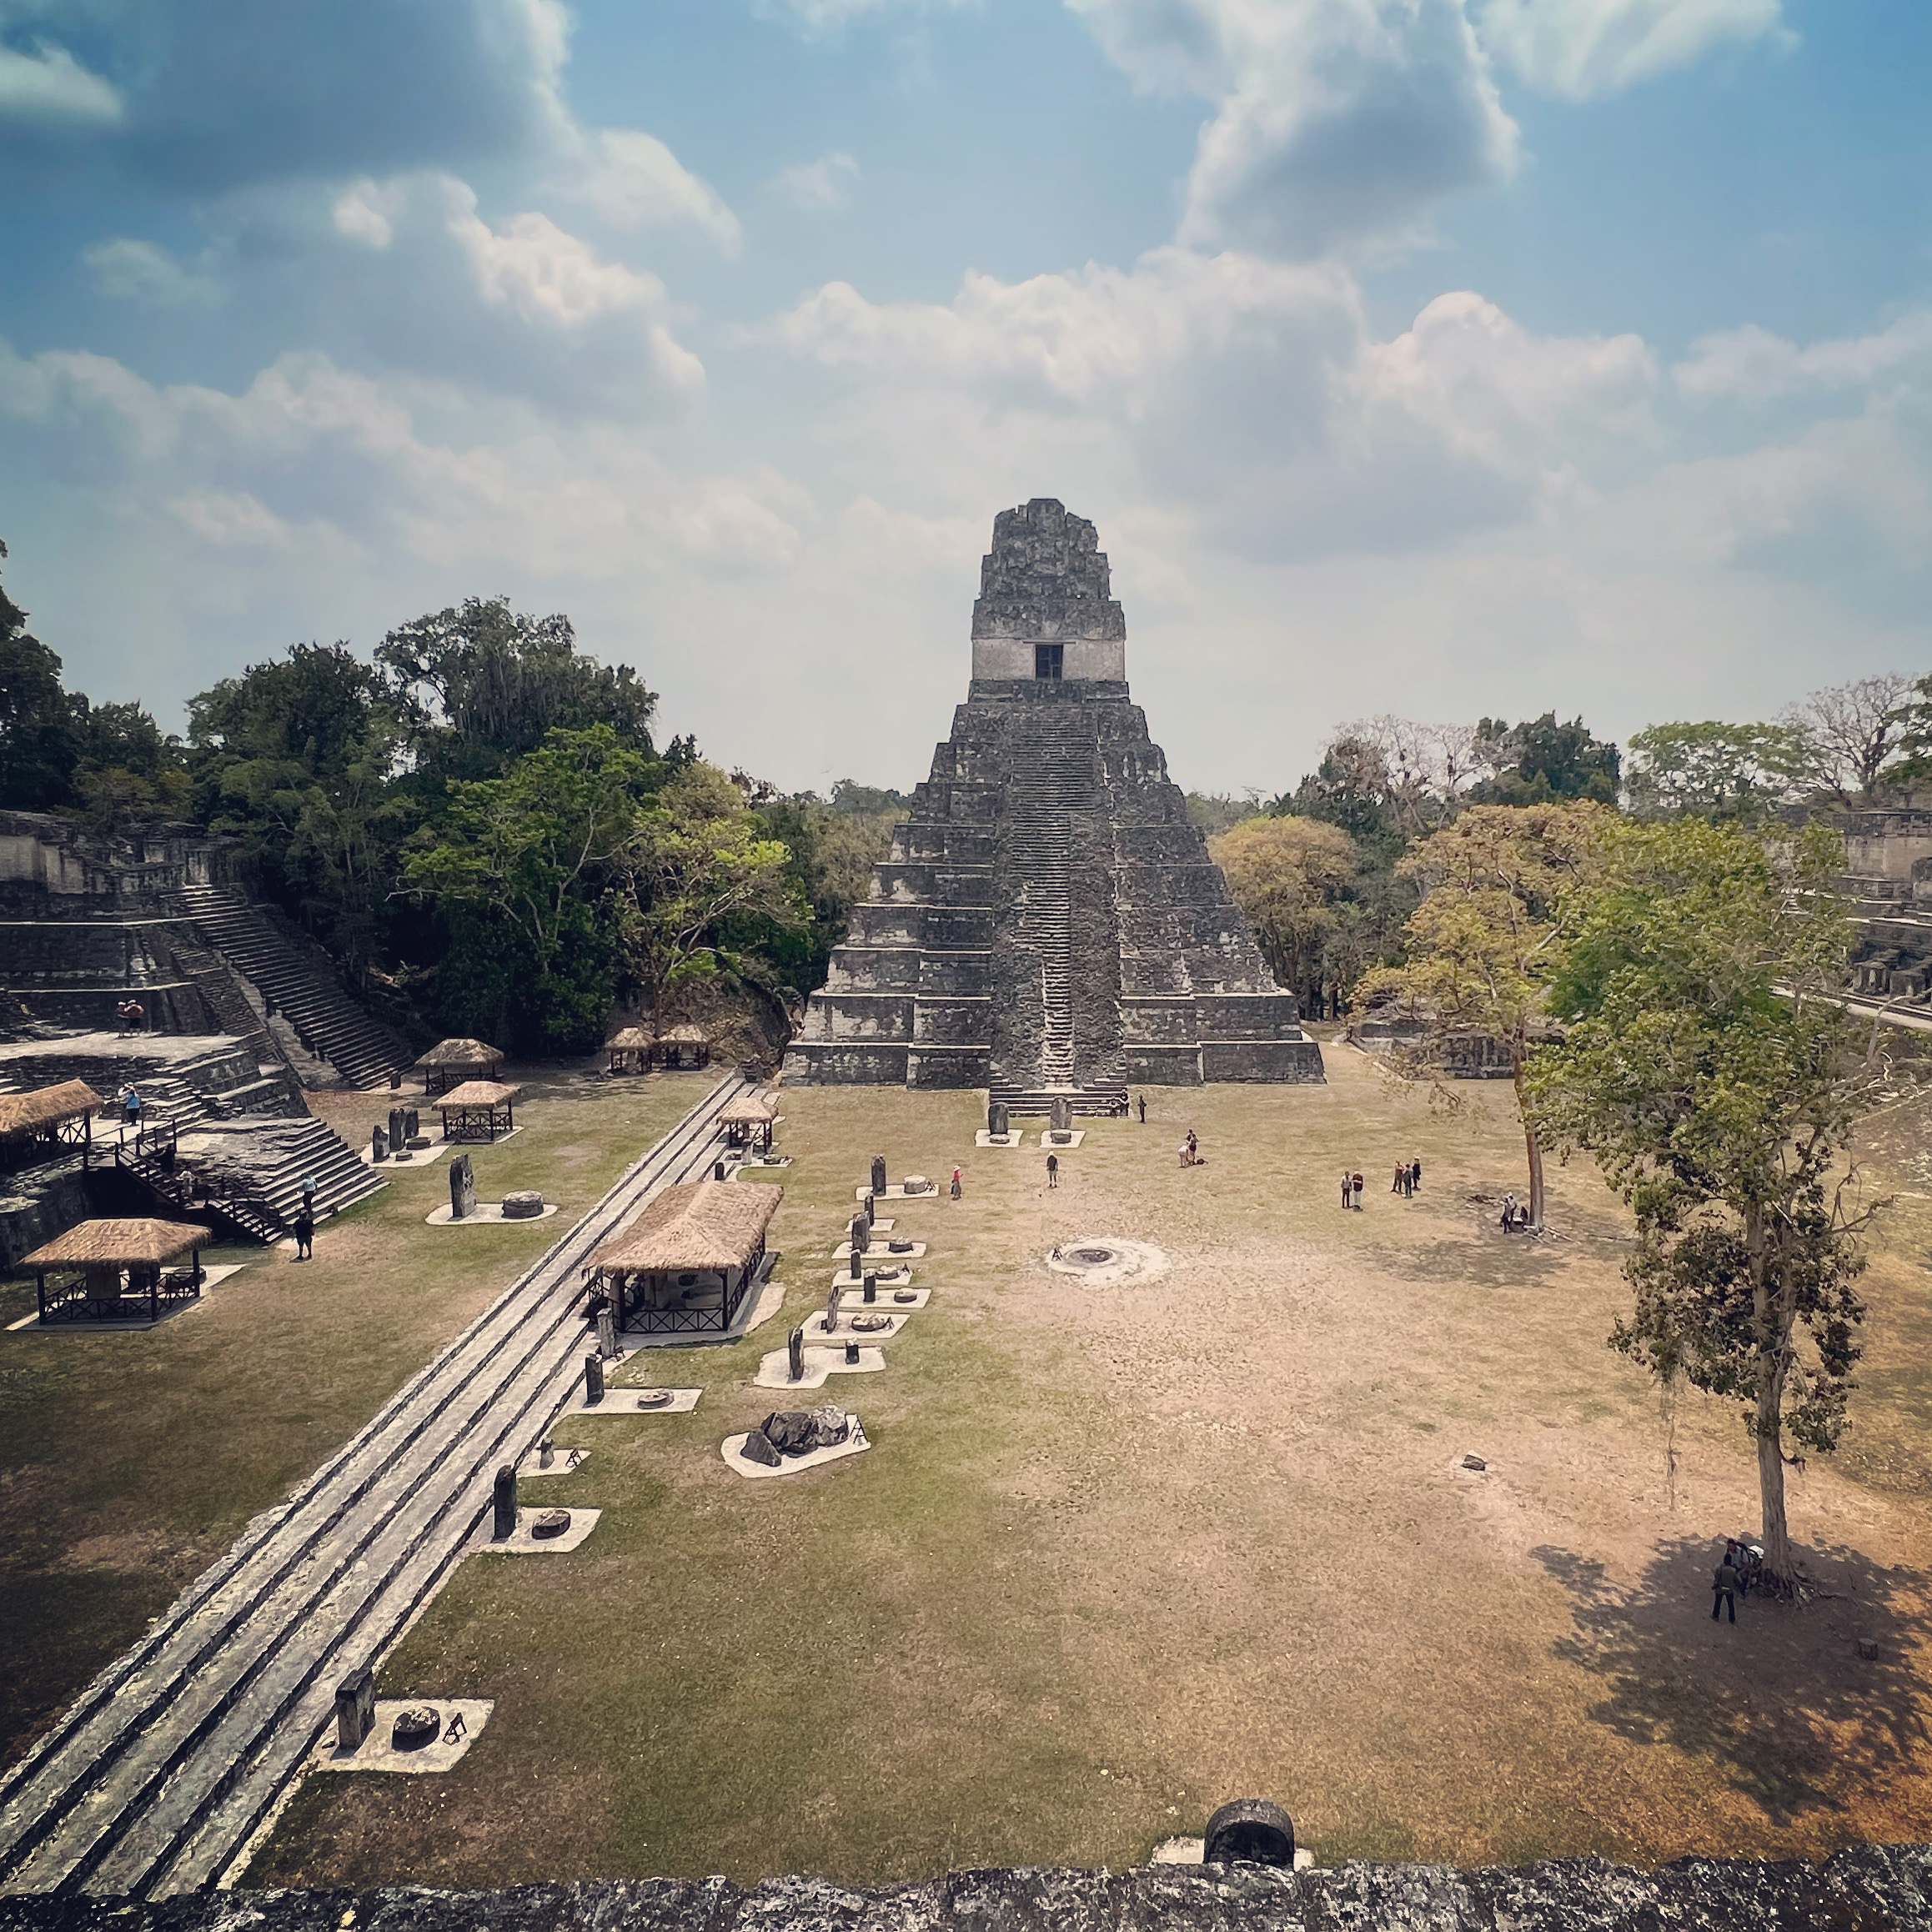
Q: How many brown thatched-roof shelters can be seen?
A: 8